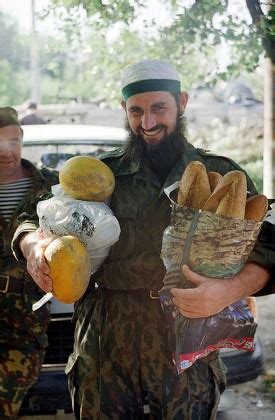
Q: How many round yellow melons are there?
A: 2